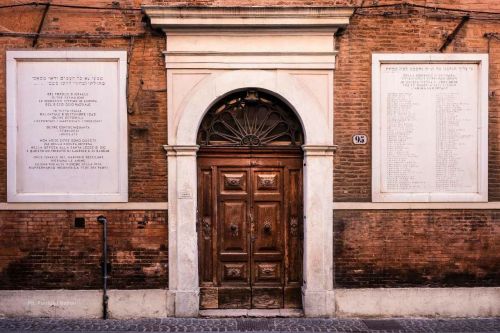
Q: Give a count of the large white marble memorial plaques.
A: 2